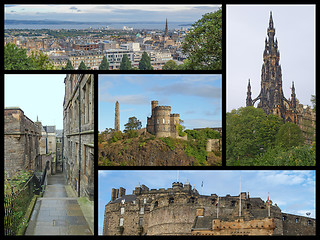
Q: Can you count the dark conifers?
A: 5